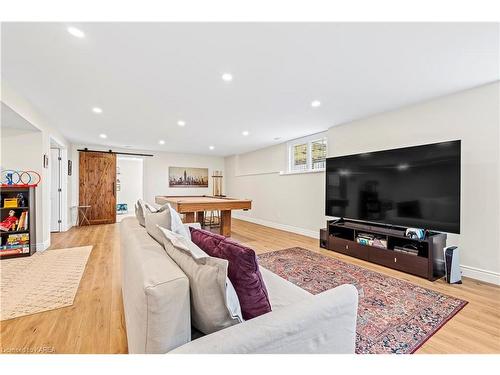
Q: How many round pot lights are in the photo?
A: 9